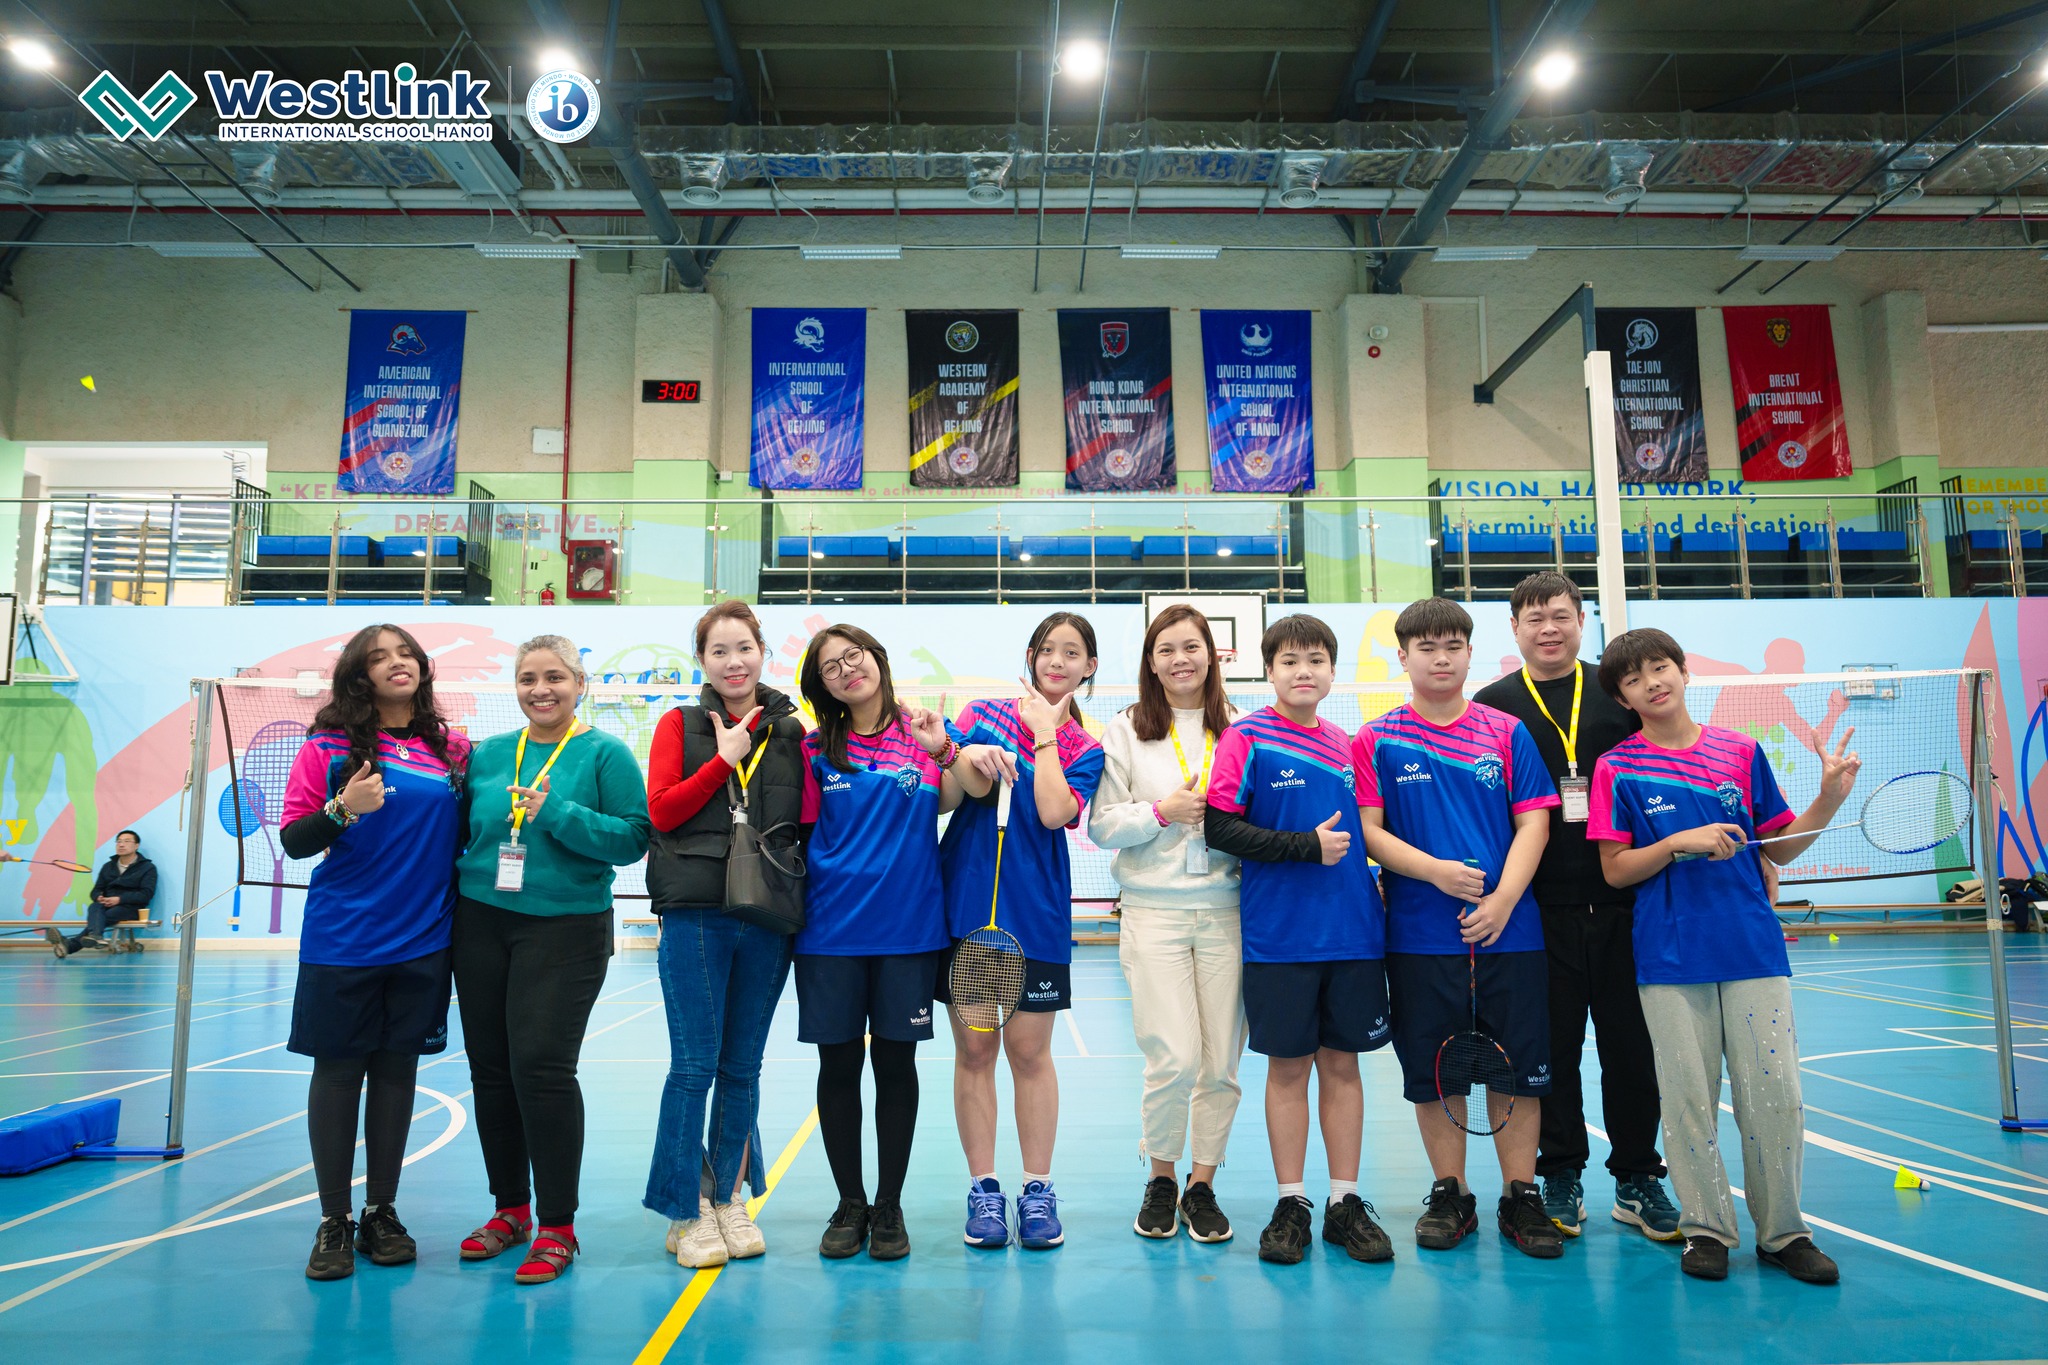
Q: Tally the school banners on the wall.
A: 7